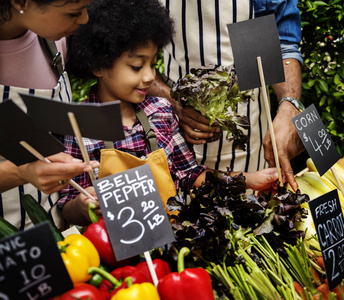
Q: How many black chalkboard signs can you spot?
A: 7